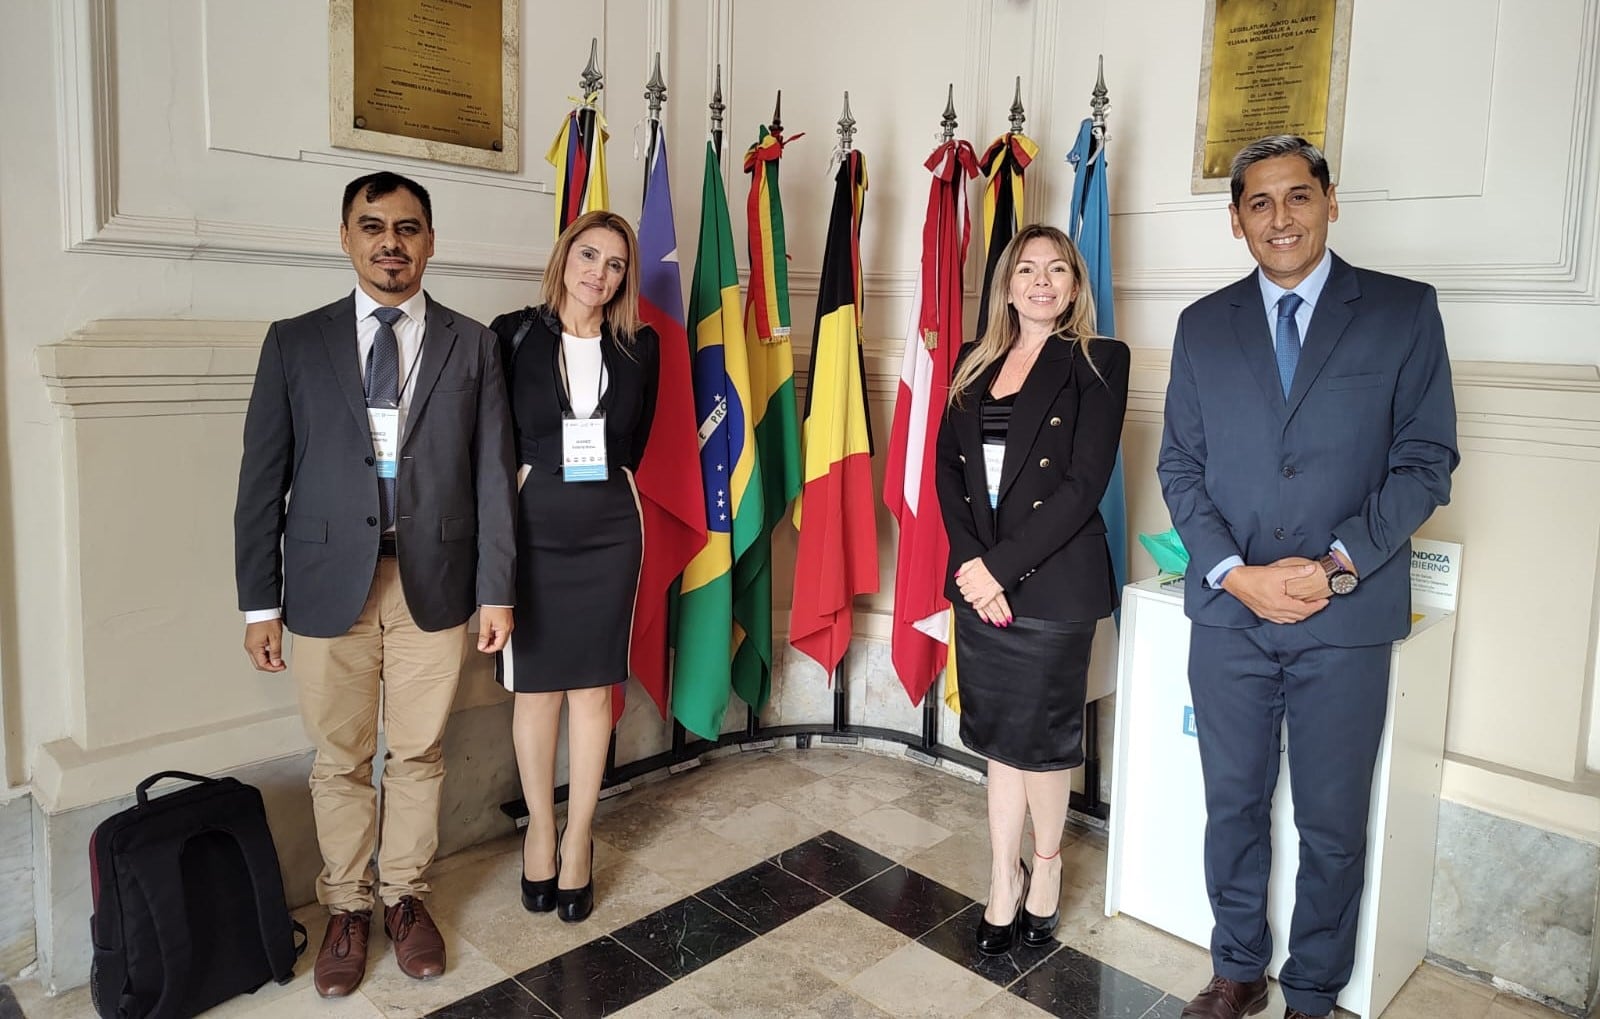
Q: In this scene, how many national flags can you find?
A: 8